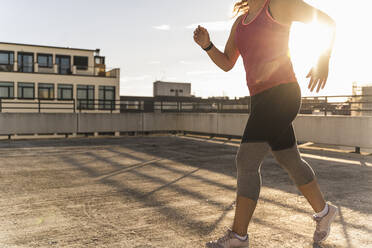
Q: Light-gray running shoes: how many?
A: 2